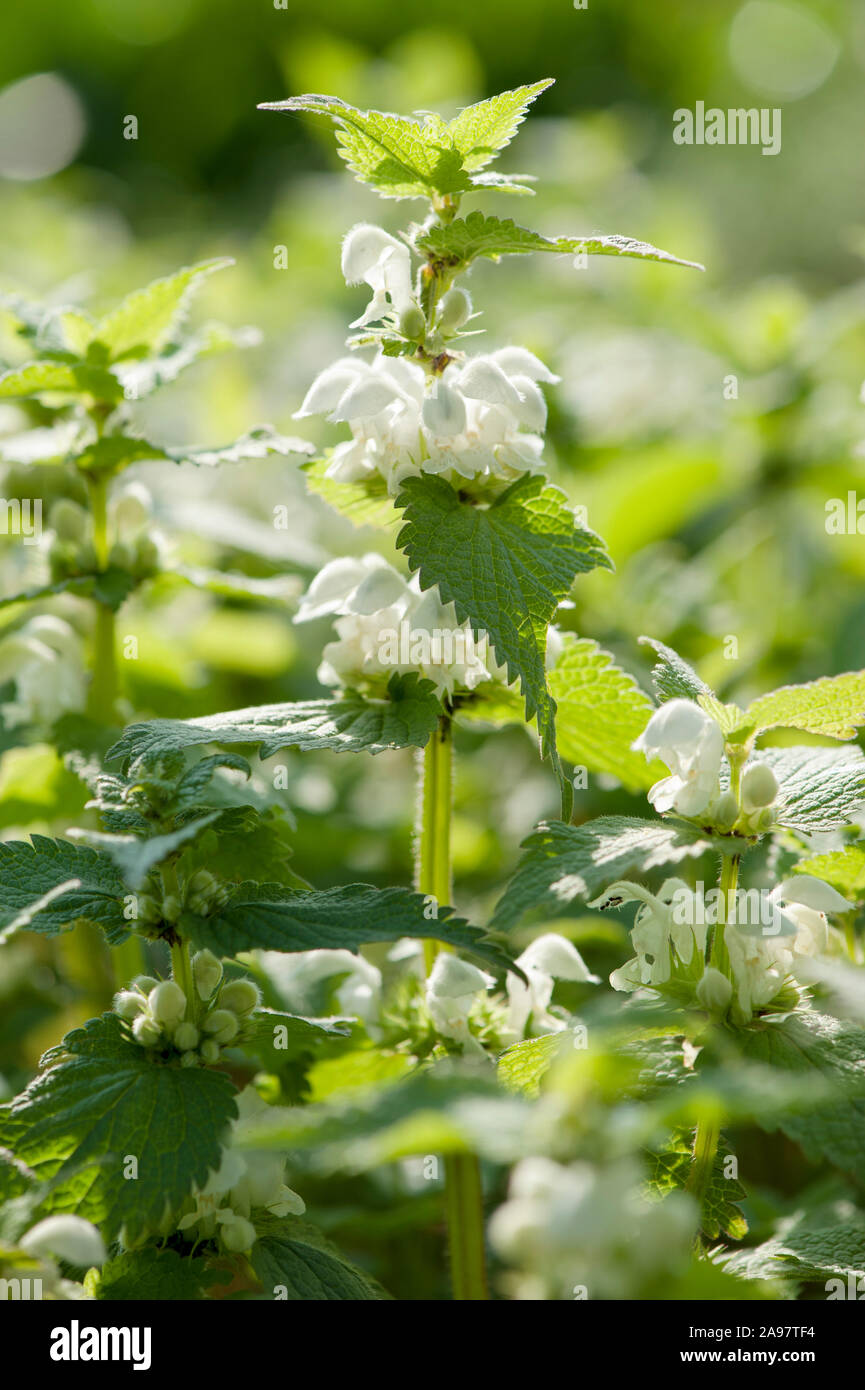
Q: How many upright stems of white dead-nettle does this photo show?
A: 4